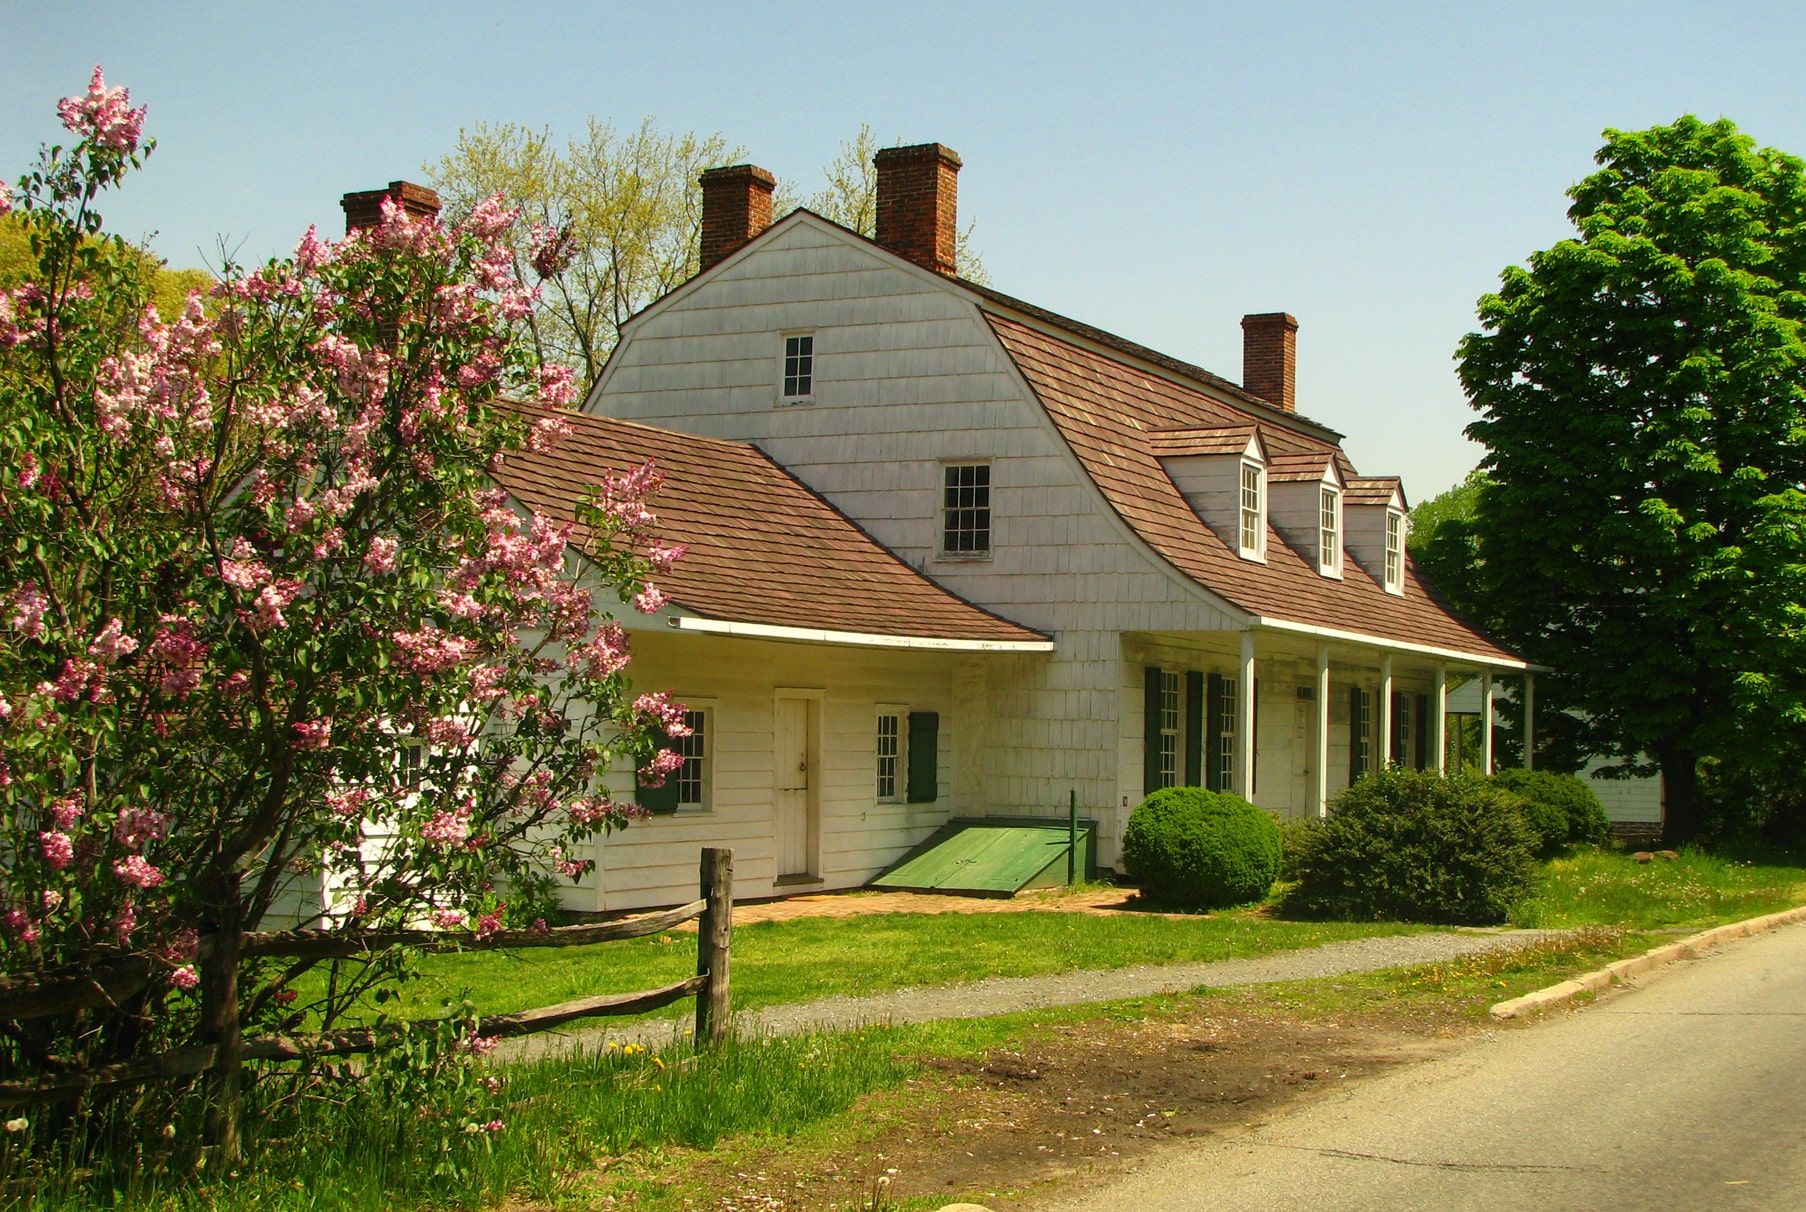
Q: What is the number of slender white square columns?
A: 6